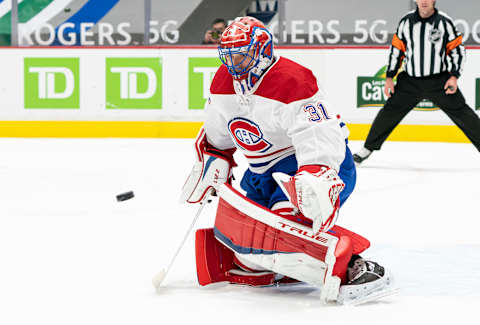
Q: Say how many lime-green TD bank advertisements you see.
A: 3